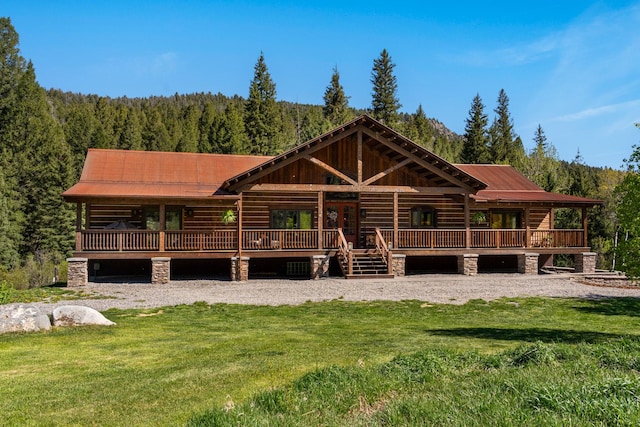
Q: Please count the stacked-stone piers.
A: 8